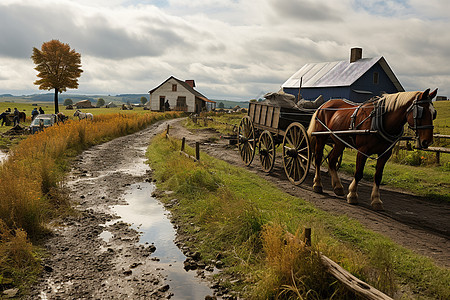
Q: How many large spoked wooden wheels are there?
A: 3